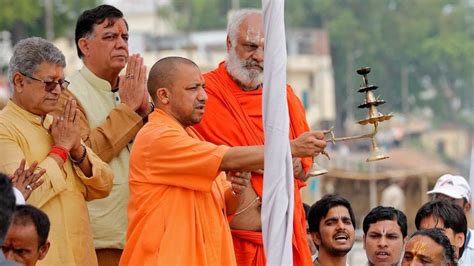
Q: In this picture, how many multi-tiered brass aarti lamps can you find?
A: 1